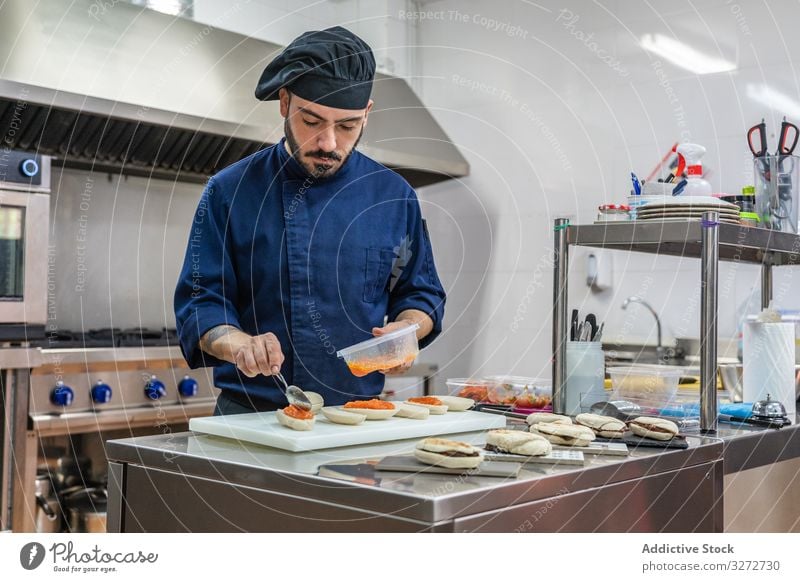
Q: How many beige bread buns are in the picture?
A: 13